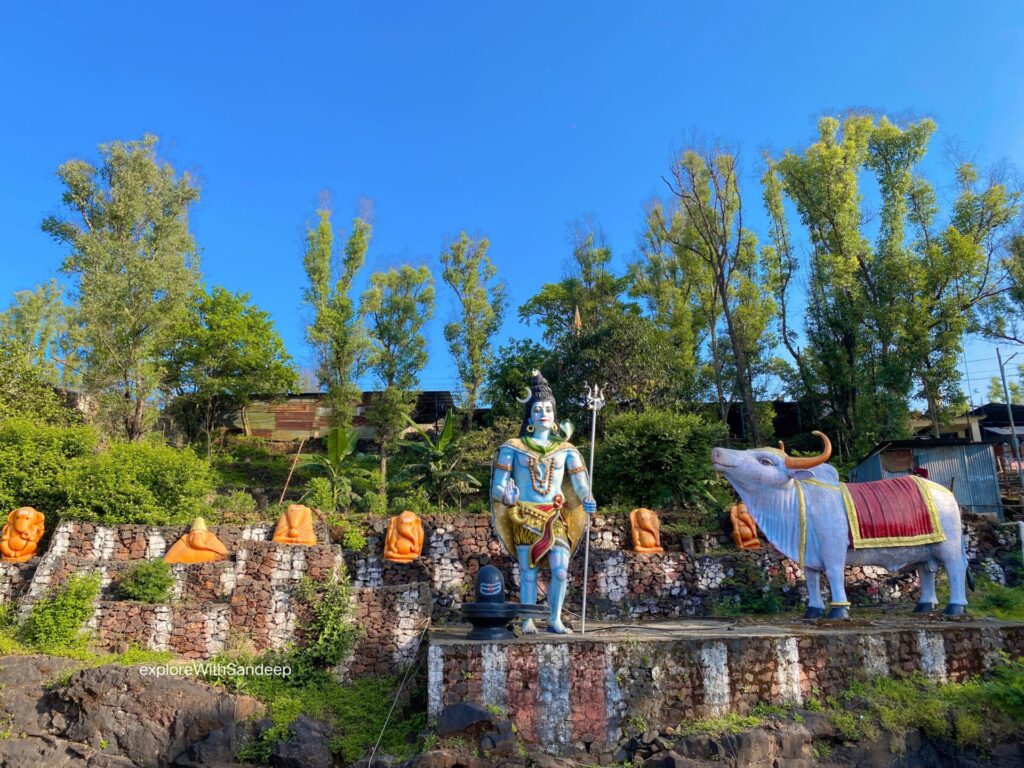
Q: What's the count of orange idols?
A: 6